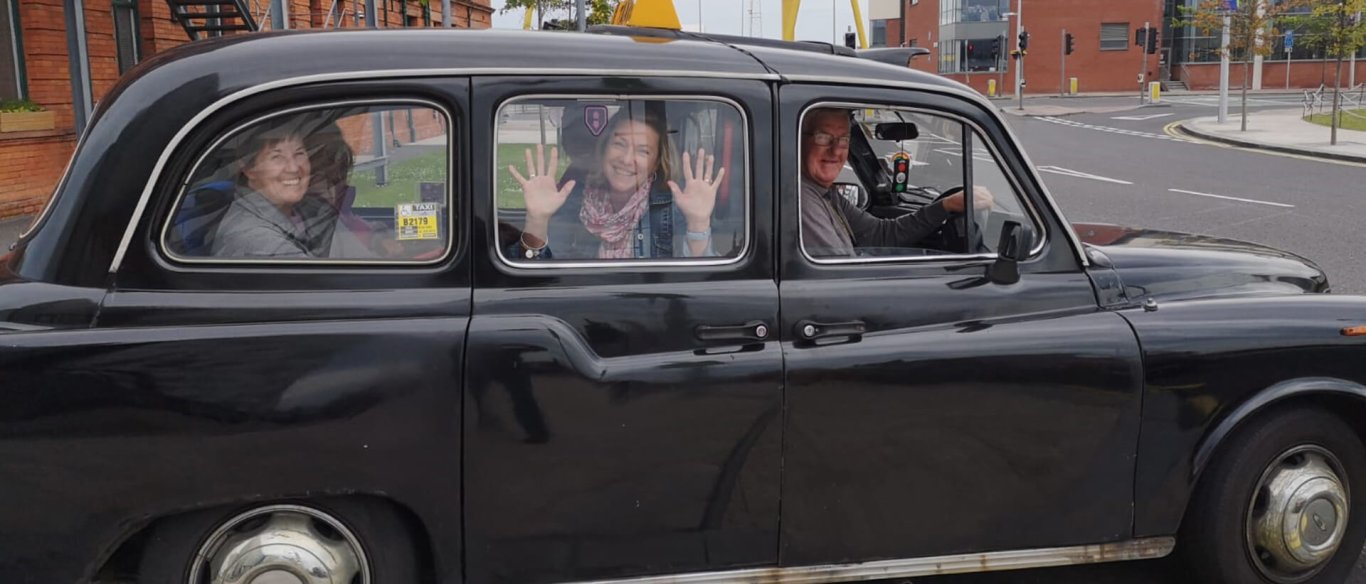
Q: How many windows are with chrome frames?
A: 3